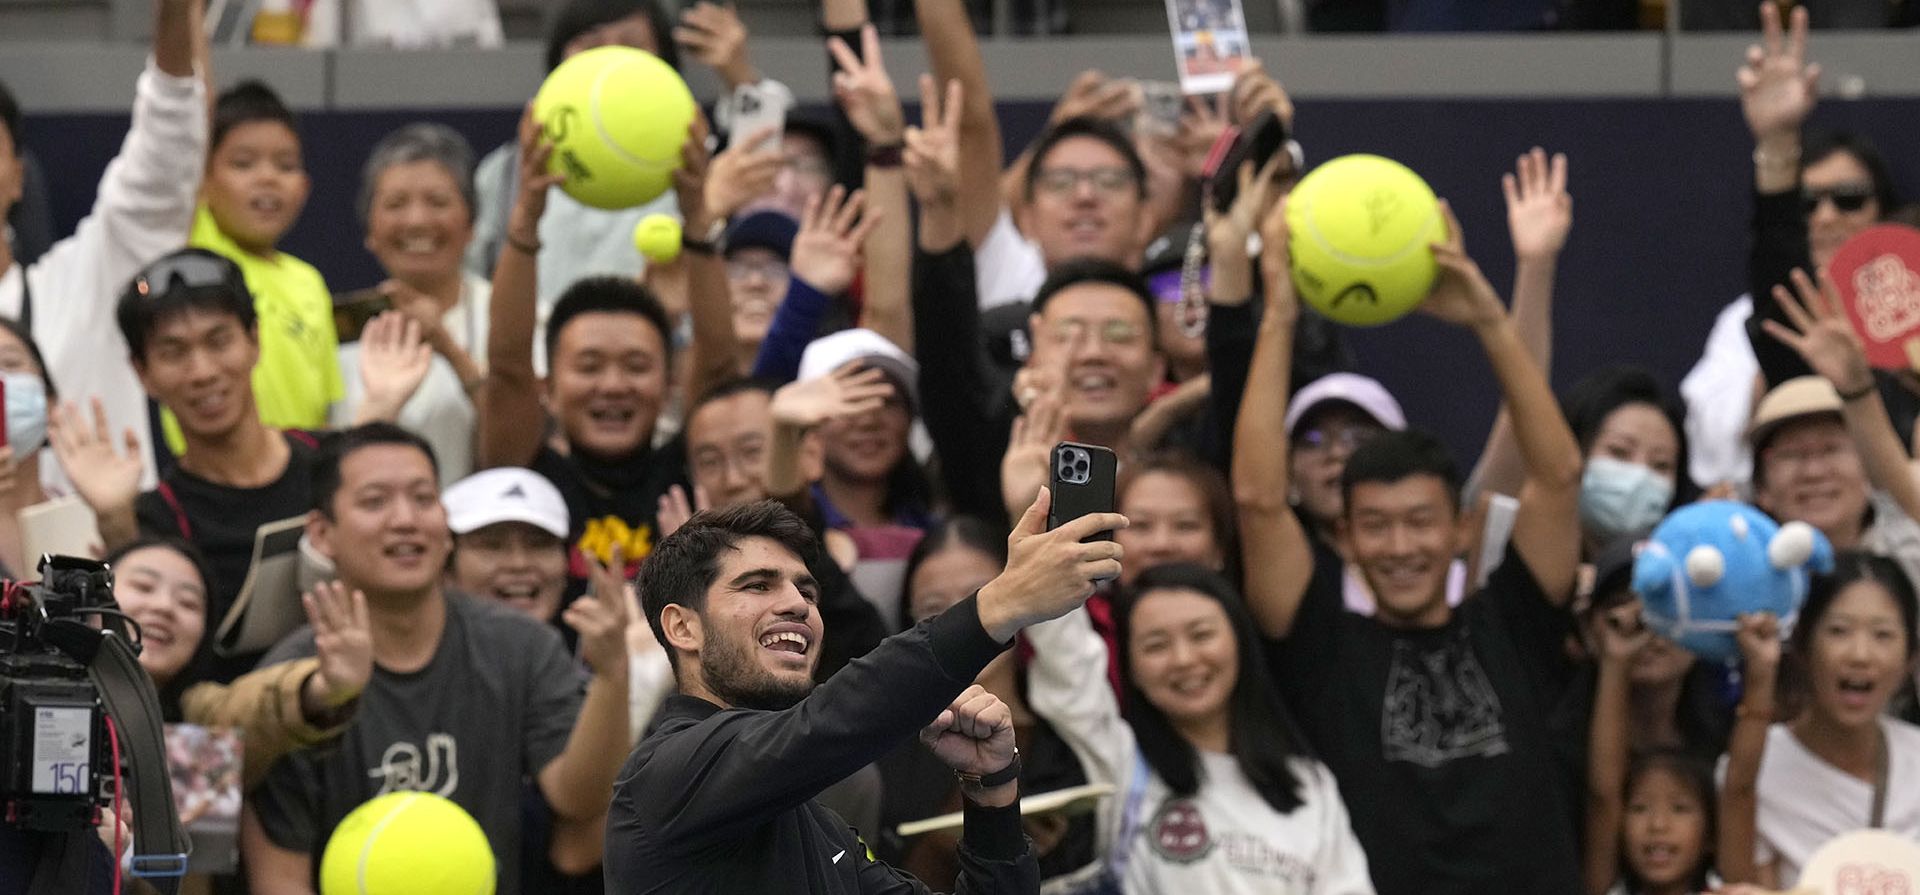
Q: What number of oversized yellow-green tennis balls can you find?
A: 3